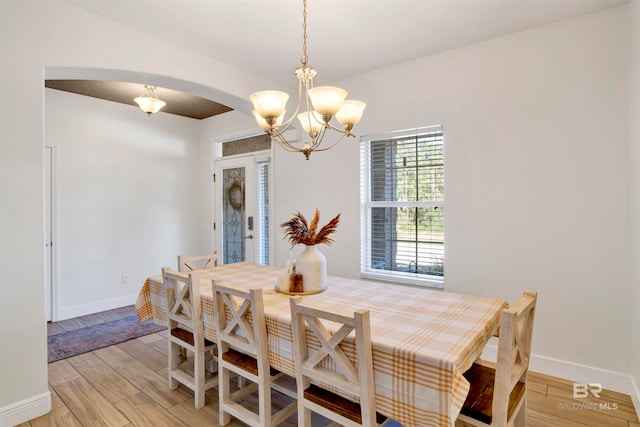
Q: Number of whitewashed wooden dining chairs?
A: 5